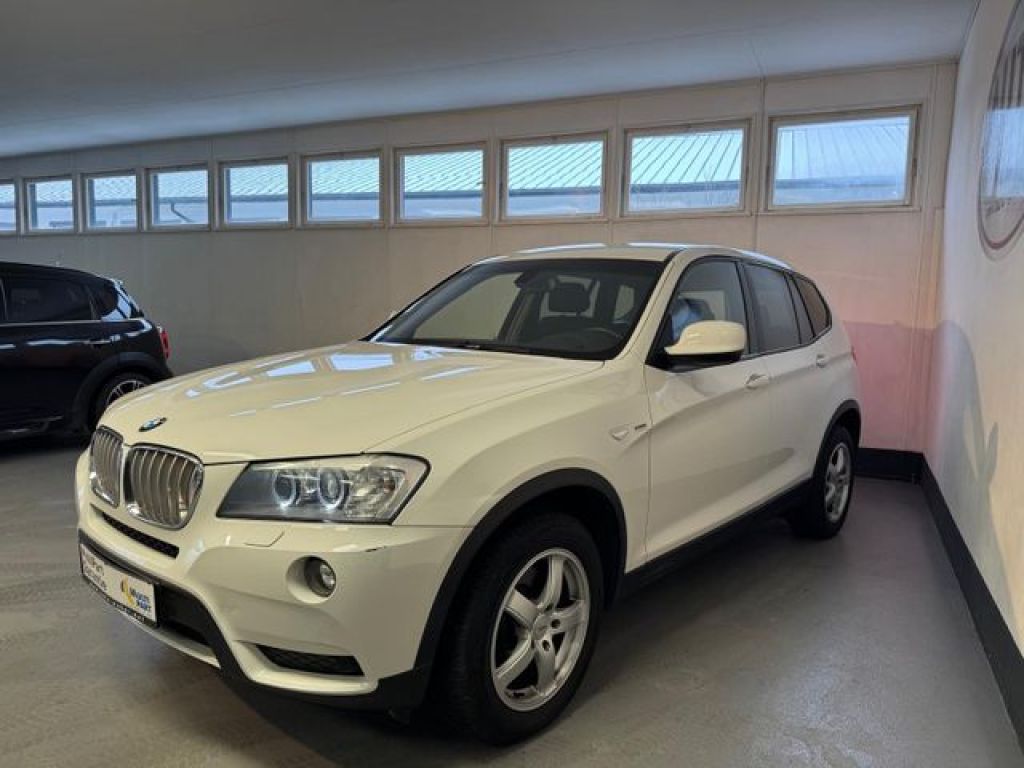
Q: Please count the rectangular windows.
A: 10